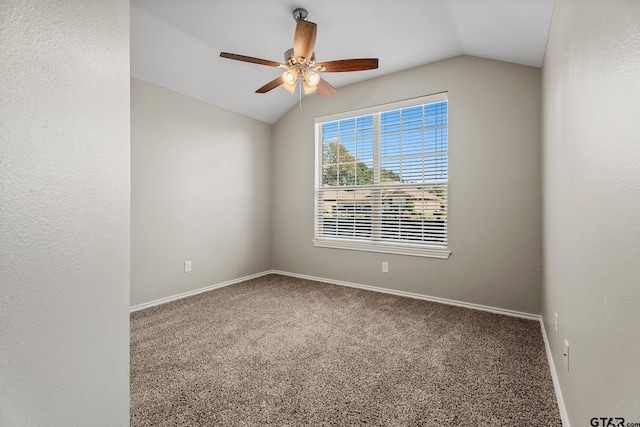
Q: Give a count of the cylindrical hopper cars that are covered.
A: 0